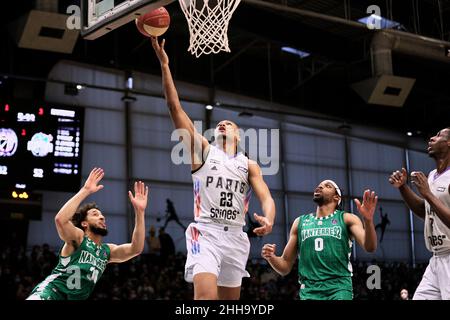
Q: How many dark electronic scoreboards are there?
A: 1